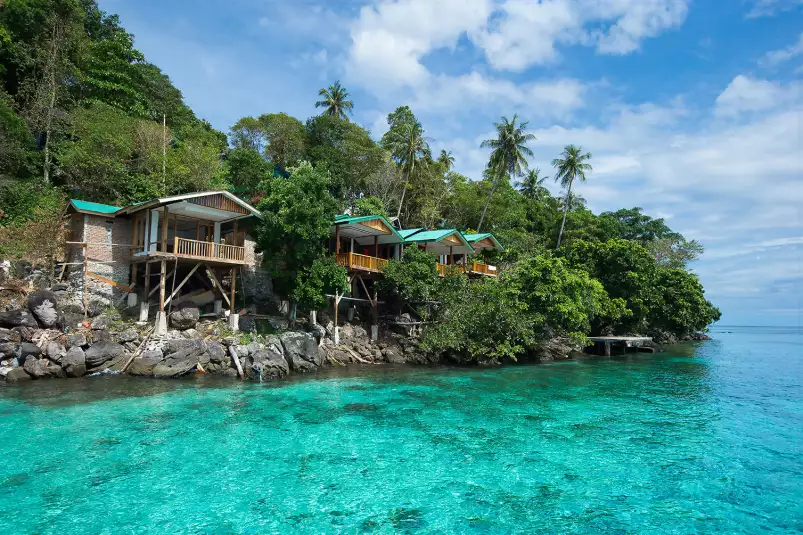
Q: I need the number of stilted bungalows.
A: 4